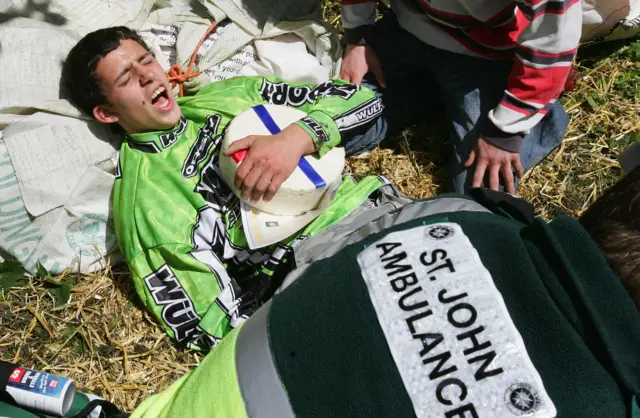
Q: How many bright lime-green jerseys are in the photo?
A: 1